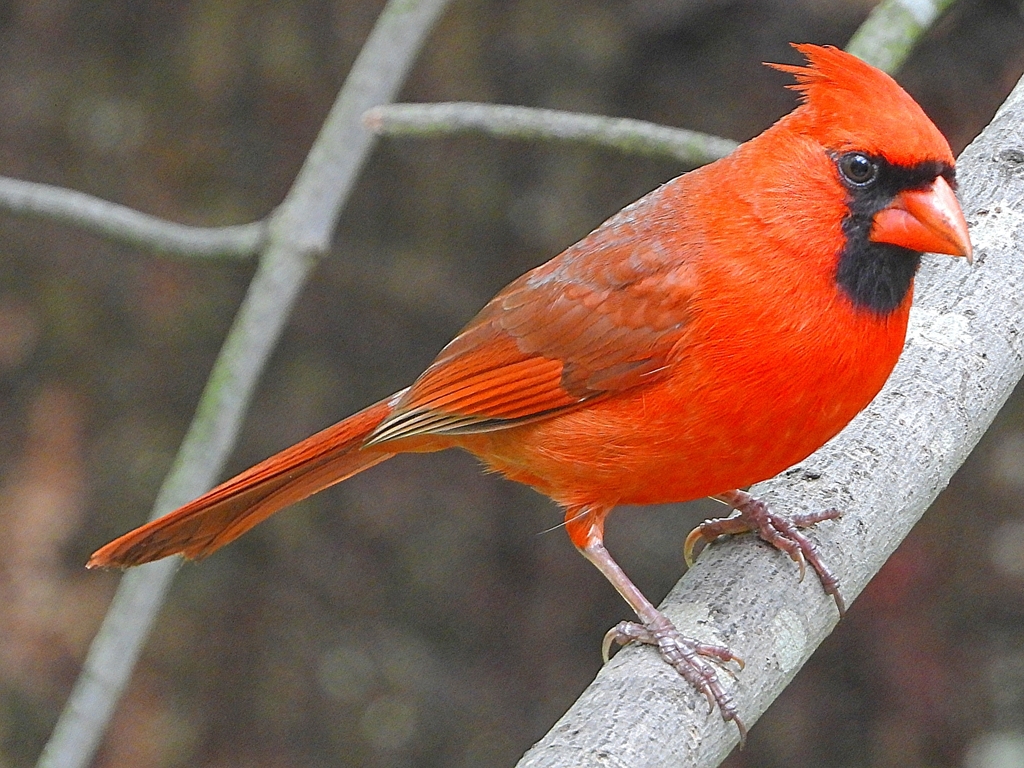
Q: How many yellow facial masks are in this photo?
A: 0